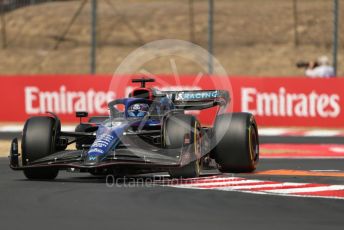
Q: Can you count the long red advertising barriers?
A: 1